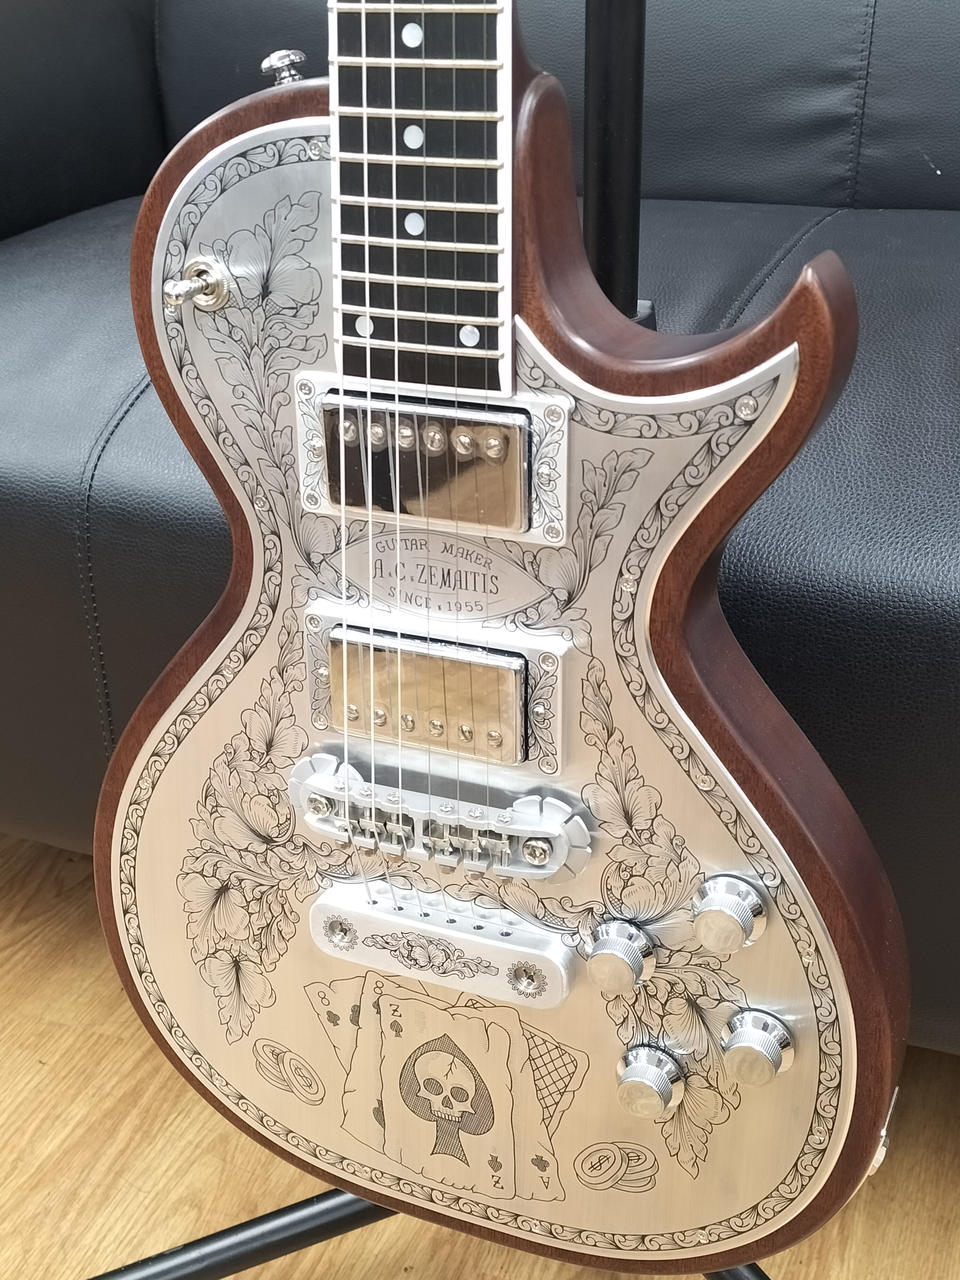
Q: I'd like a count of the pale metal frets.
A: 9